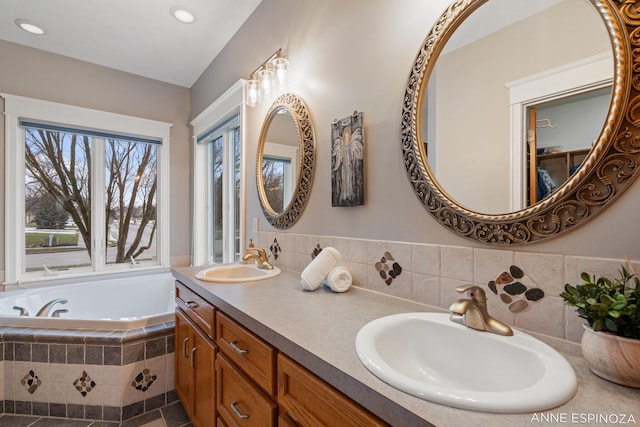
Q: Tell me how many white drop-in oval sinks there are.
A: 2